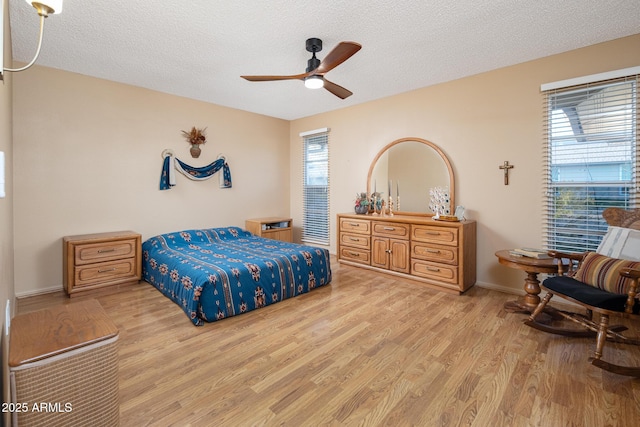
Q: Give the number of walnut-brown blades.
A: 3